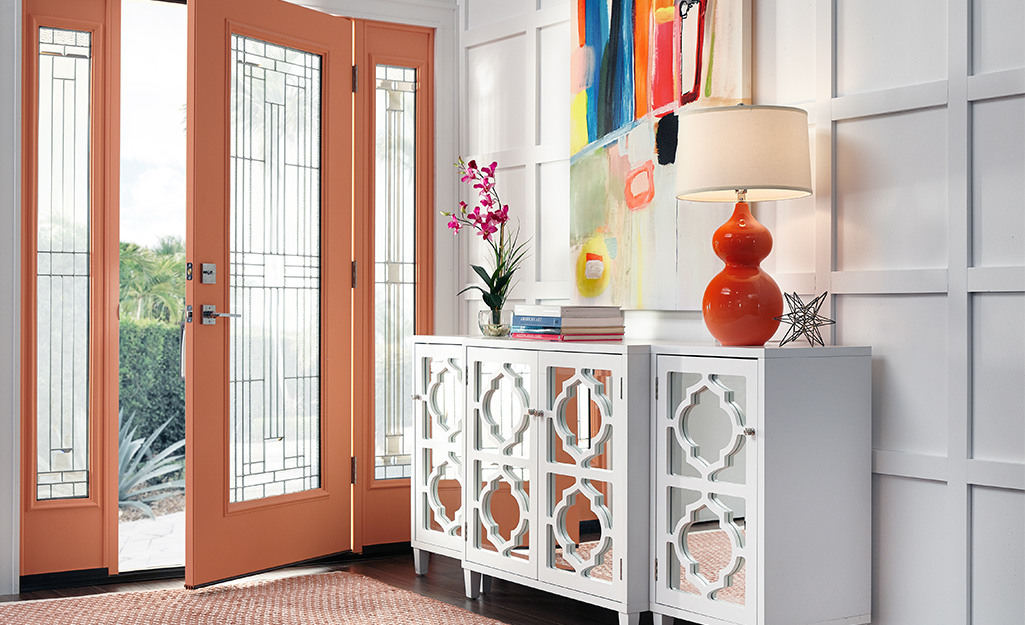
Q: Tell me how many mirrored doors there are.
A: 4